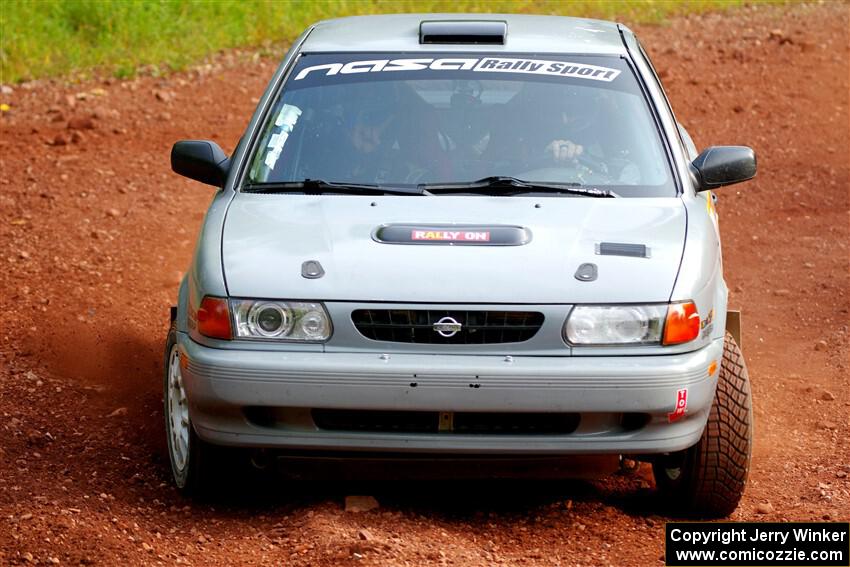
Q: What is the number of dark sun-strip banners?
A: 1